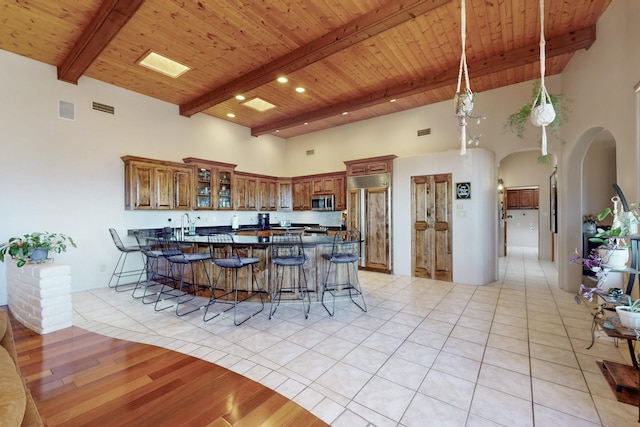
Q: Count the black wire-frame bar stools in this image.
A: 6